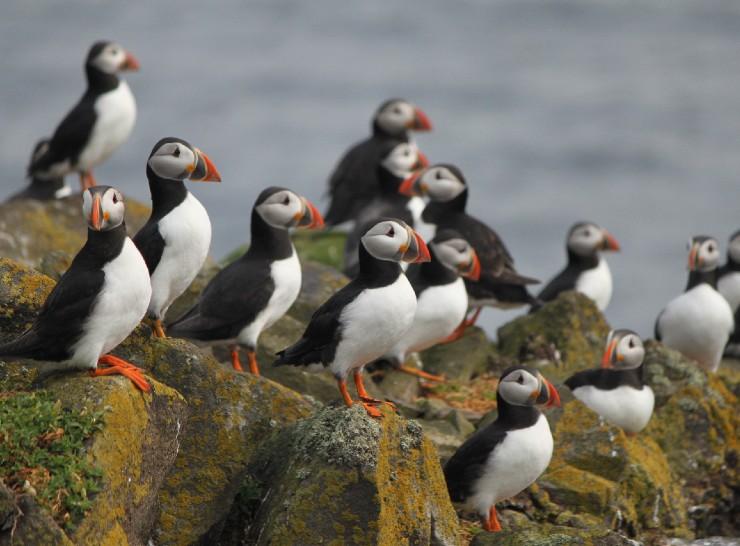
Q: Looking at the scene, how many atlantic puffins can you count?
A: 15